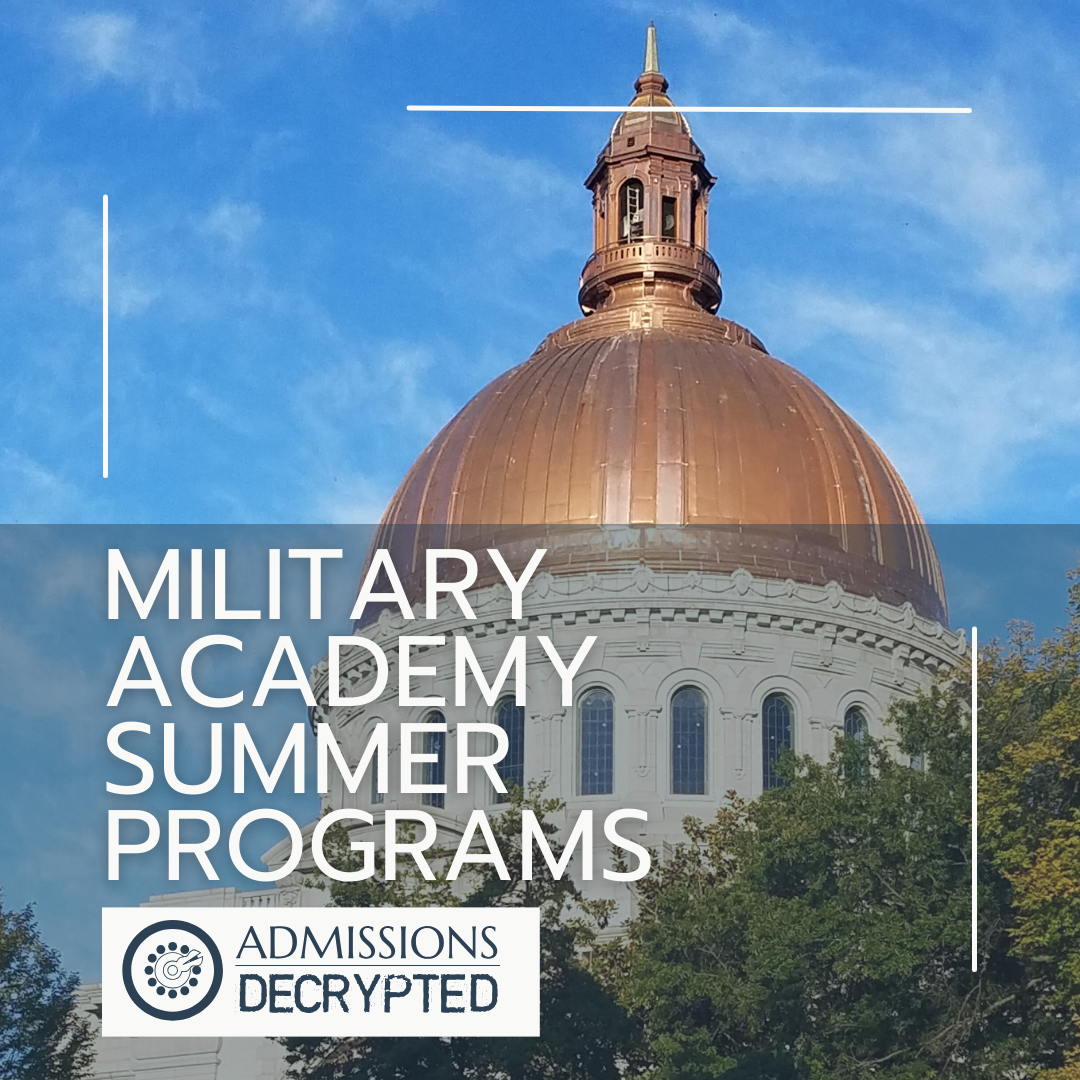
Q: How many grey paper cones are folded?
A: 0